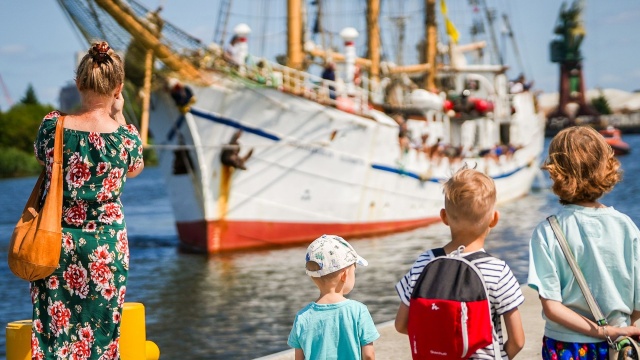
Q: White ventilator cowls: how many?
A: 2